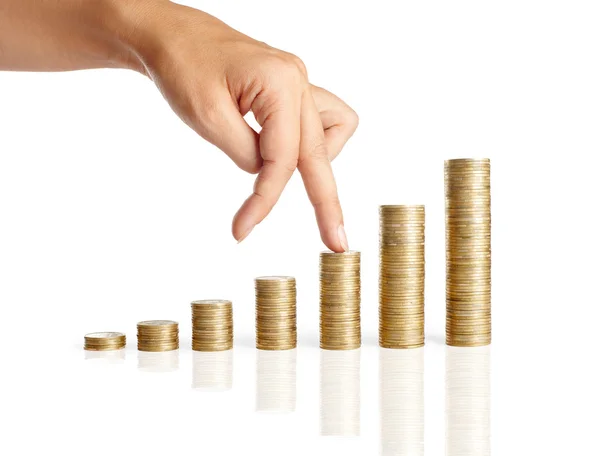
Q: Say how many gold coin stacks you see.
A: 7